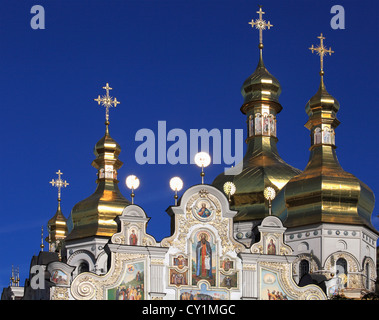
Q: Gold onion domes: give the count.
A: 4